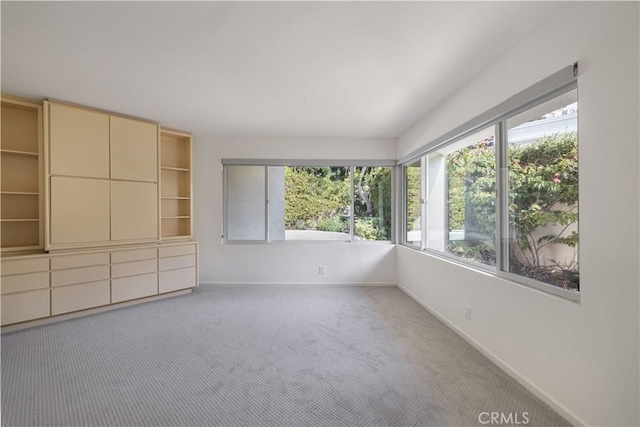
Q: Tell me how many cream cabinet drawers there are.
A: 12